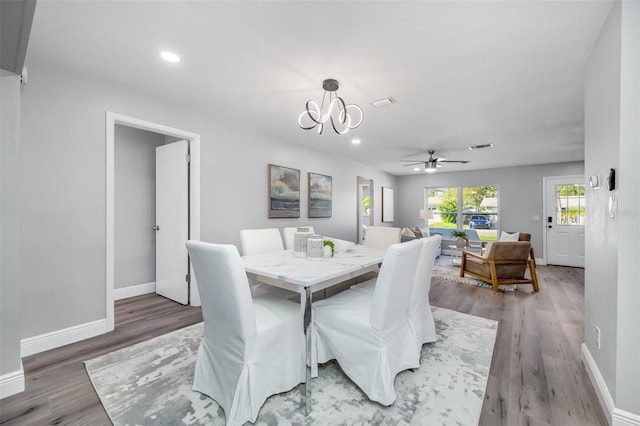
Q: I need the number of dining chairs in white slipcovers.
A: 6